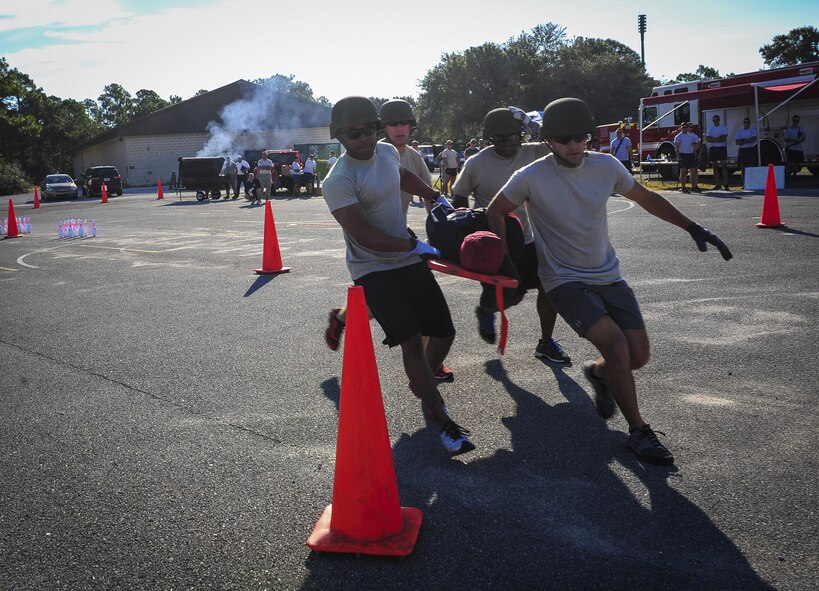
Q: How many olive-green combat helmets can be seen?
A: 4